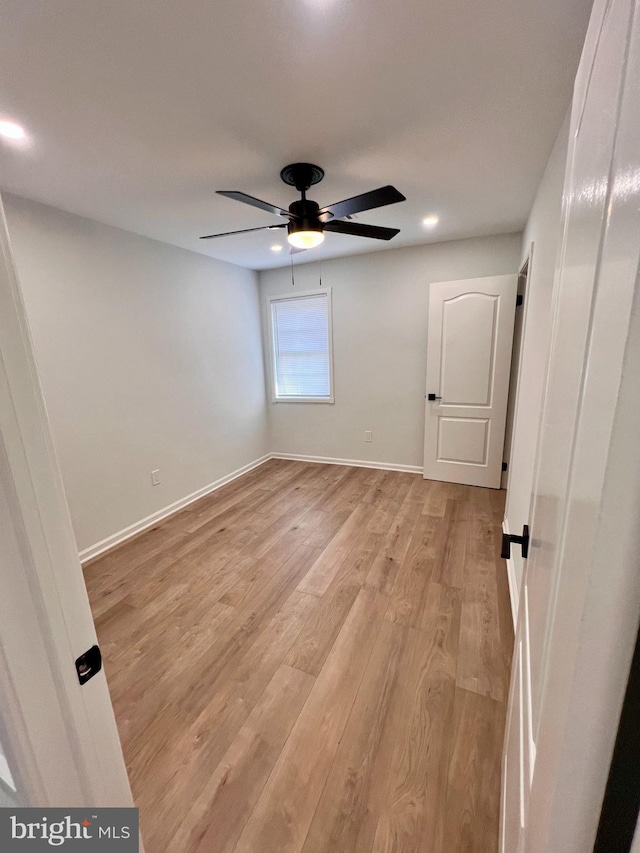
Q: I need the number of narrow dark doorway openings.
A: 1